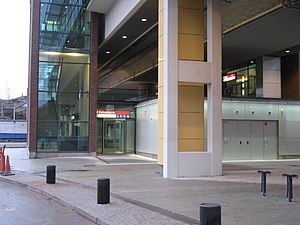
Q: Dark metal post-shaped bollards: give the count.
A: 3